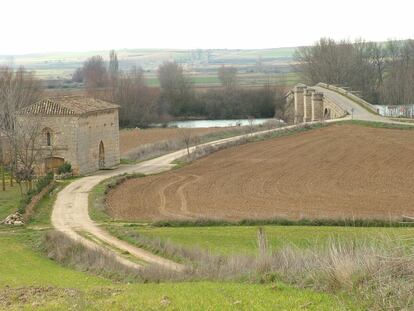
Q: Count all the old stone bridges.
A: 1